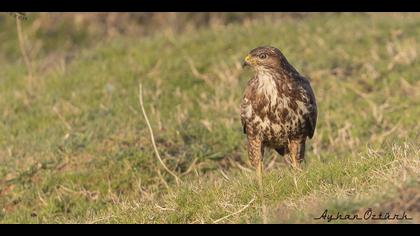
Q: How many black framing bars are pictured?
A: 2